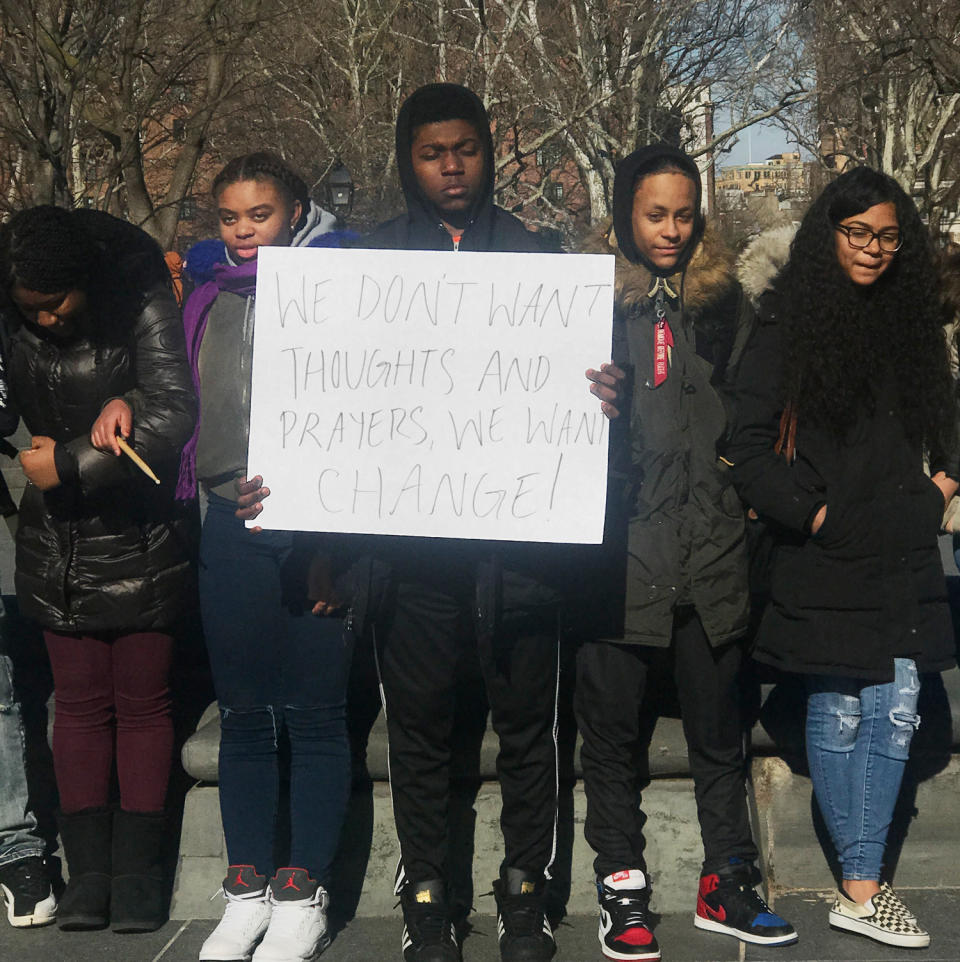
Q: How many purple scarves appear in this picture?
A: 1